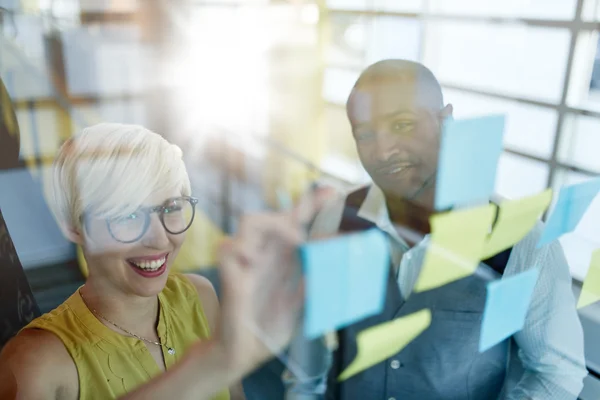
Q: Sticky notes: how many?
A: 8